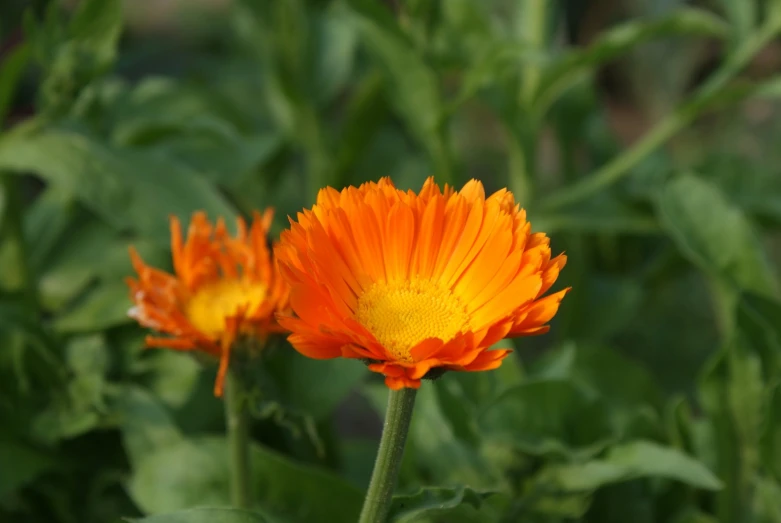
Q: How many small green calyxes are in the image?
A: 2